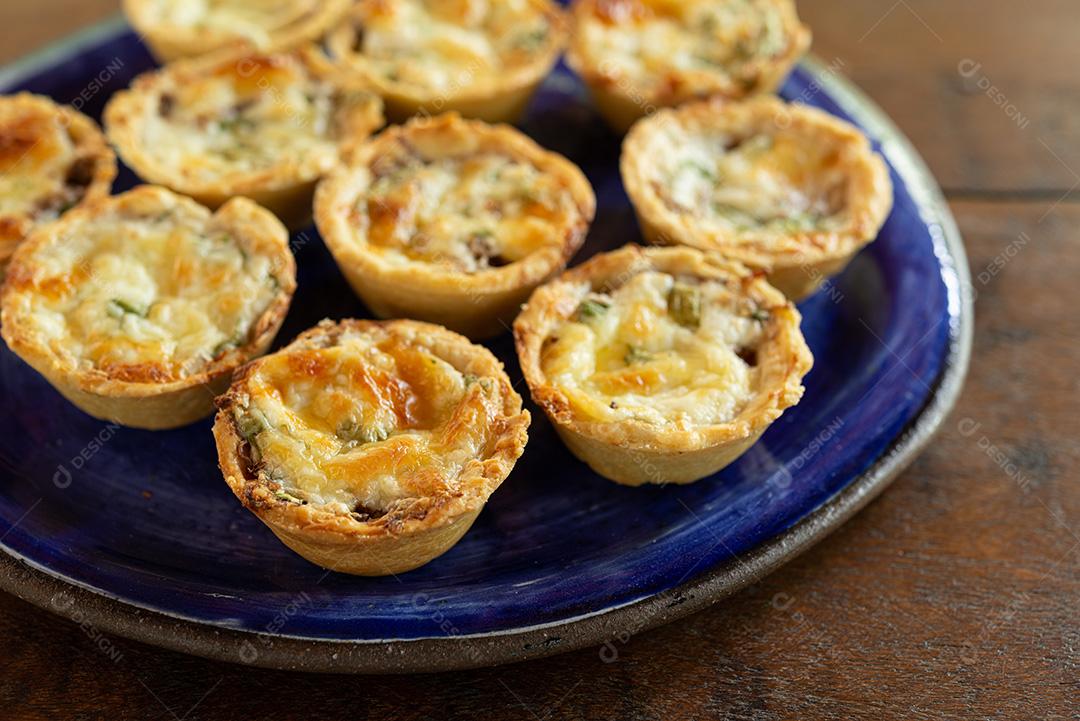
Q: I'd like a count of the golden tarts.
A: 10